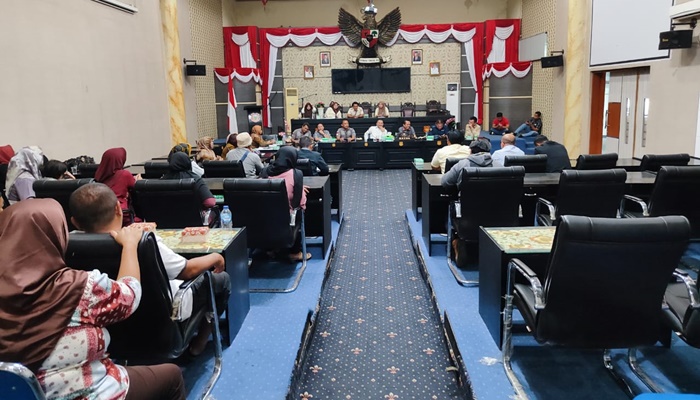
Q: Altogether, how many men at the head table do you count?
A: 7